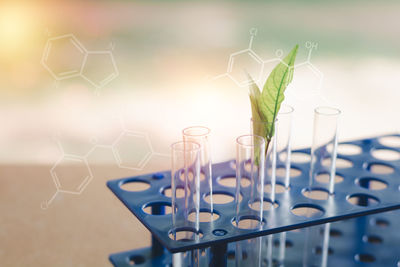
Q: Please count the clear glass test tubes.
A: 6